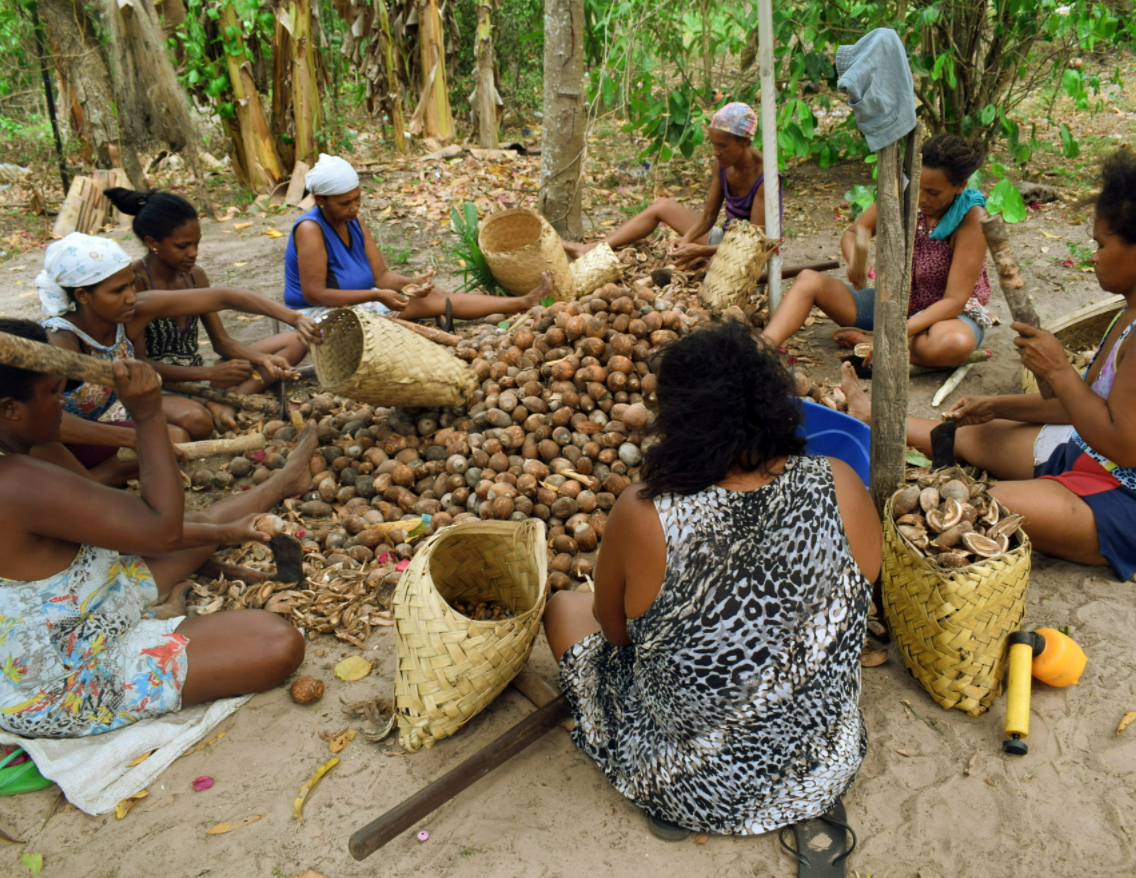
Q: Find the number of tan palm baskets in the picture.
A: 7